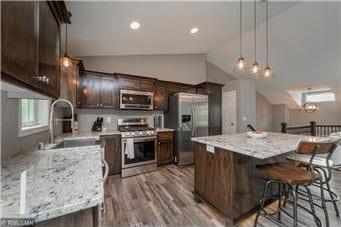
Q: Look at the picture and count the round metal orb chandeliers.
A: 1